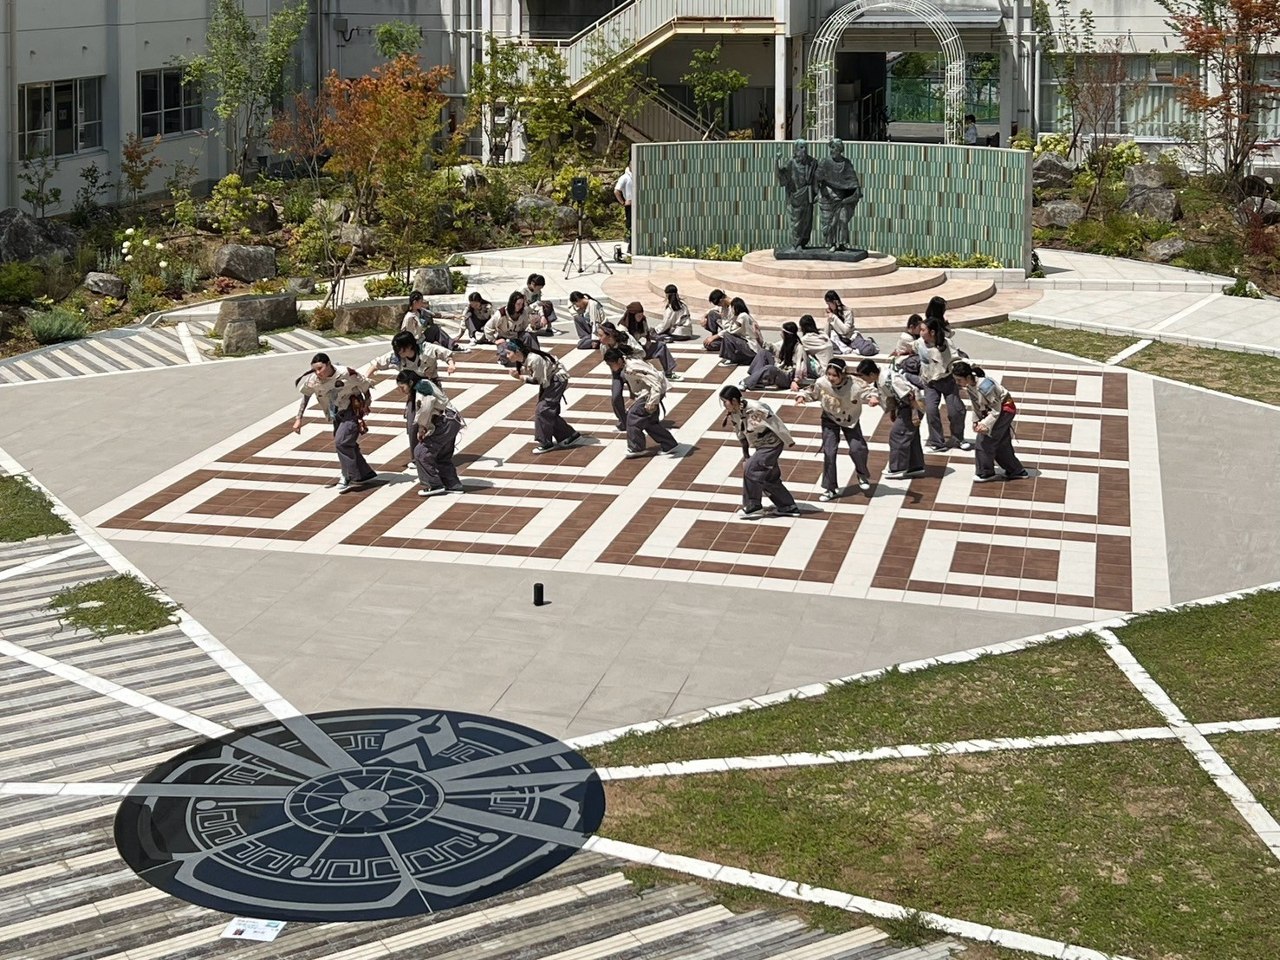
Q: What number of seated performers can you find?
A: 14